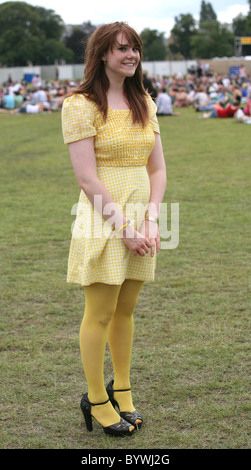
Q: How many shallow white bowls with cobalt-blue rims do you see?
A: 0